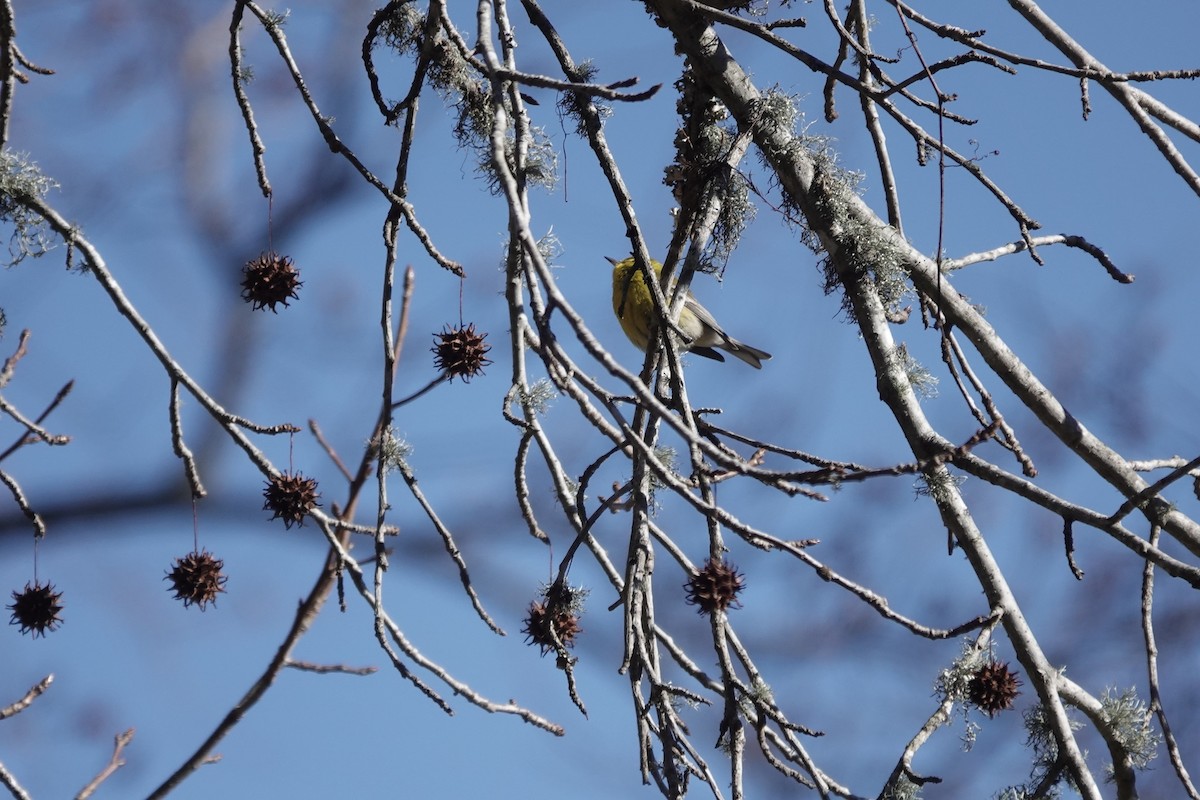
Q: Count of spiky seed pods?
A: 8